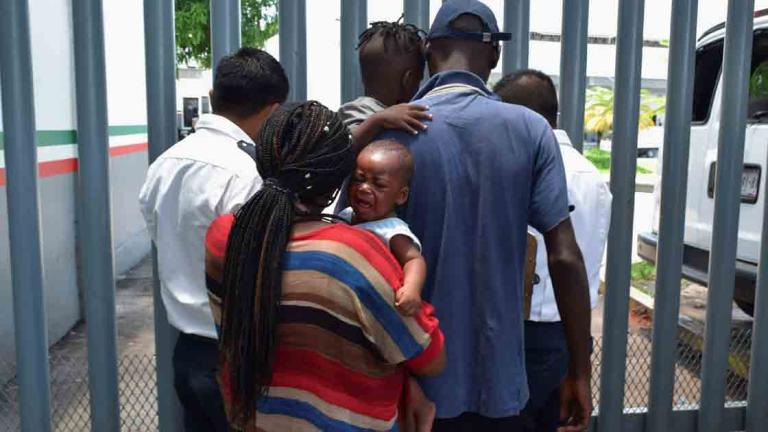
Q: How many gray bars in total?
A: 13